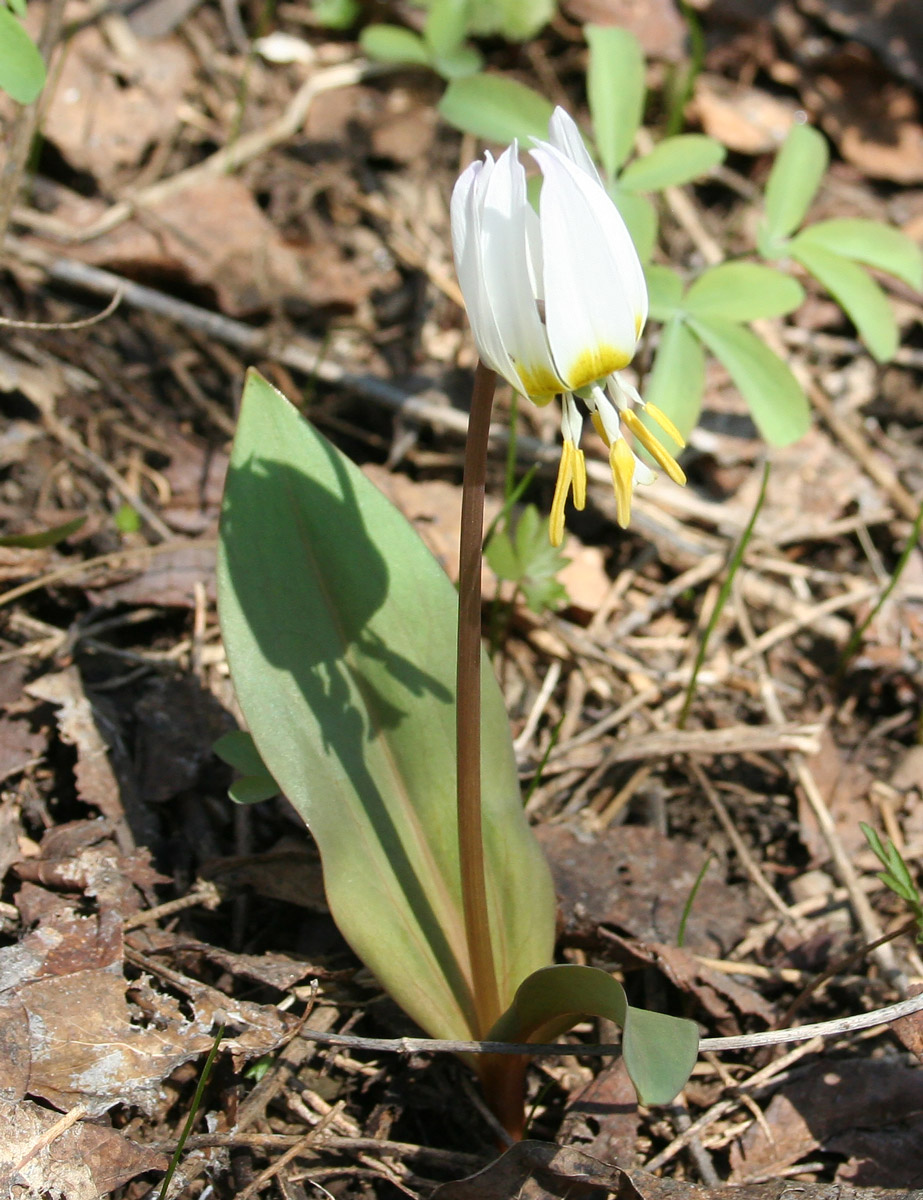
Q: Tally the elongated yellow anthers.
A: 6